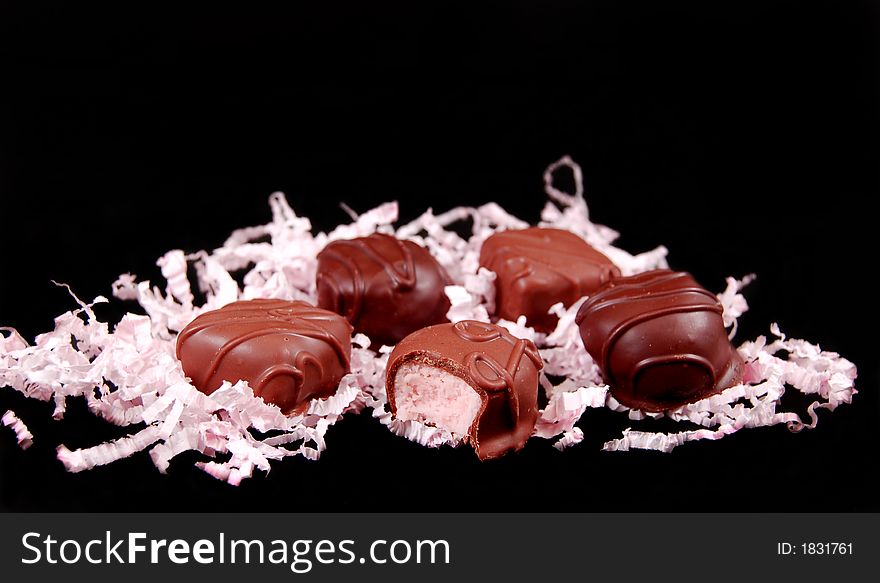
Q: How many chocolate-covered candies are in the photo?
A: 5